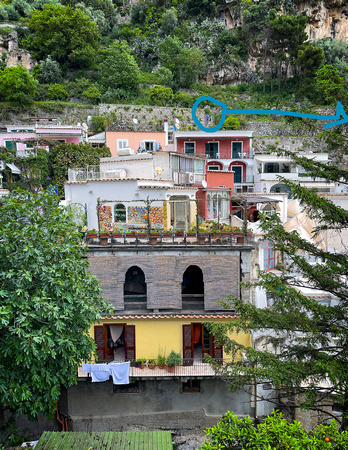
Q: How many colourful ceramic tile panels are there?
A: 3